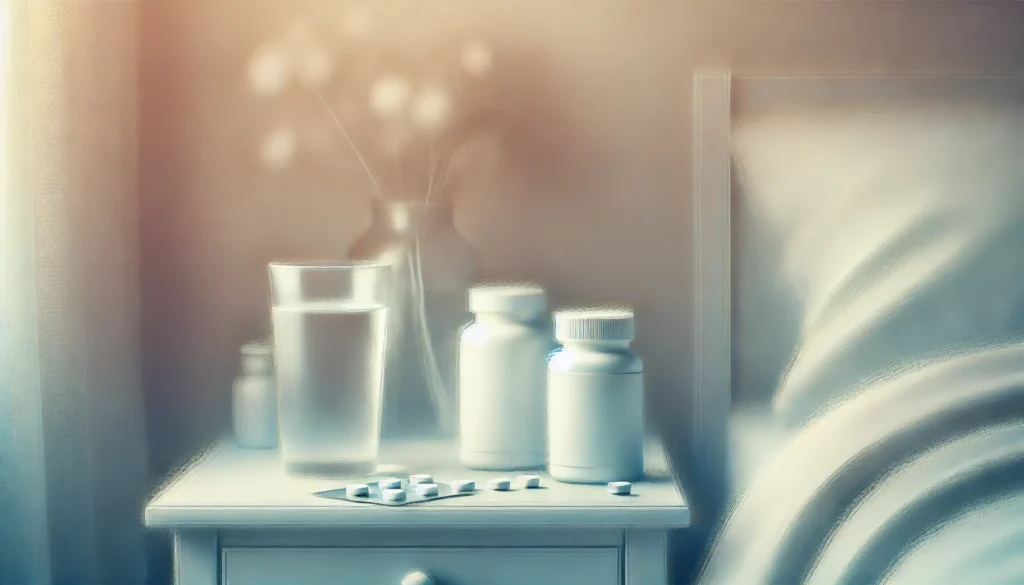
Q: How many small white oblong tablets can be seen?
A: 9